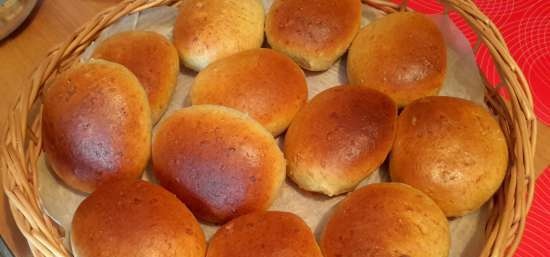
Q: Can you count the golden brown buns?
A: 12